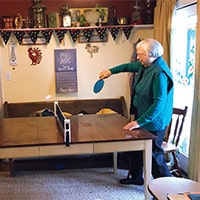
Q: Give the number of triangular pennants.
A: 10